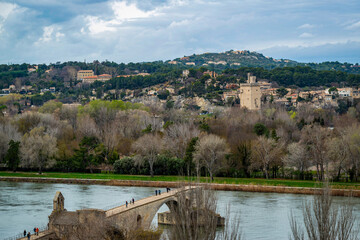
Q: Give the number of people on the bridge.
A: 11